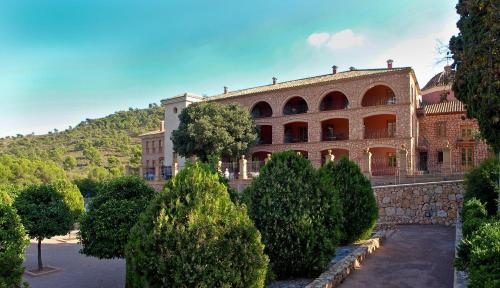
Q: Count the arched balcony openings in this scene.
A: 12